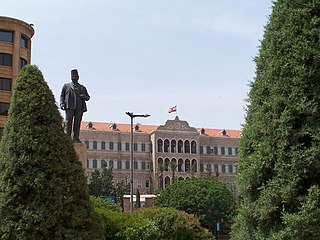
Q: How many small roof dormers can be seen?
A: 5